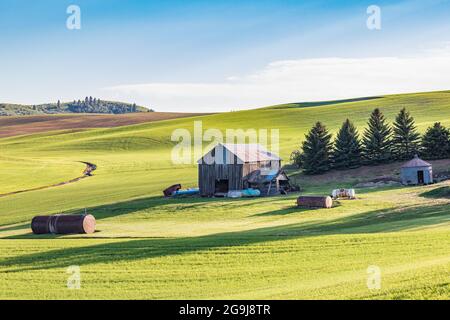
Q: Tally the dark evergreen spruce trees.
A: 5